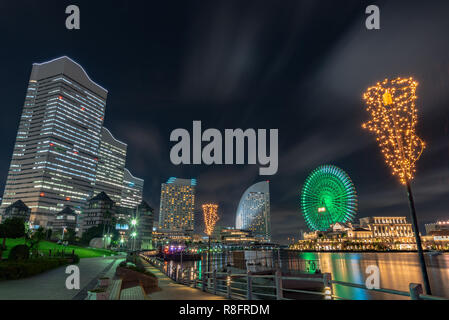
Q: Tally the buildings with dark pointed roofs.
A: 4